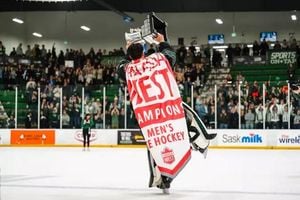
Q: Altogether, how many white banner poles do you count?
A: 11